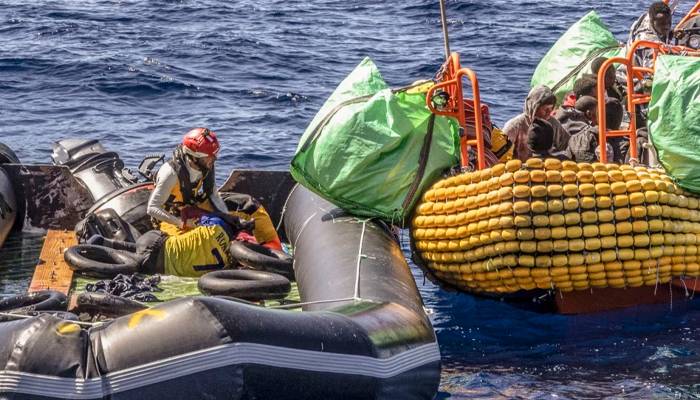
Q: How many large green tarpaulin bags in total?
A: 3